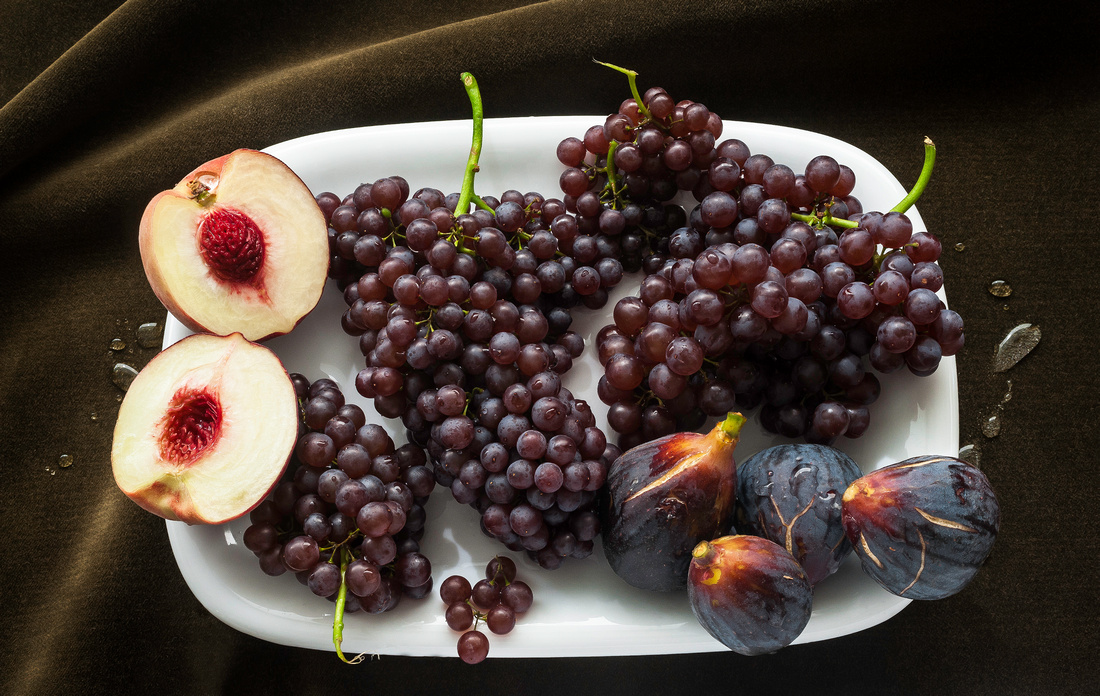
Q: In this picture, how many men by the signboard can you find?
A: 0